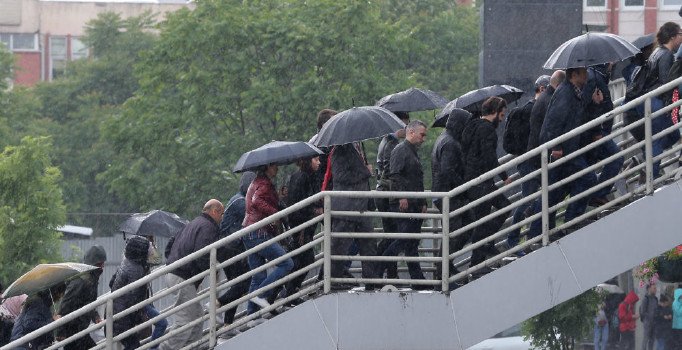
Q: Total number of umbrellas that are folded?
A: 1